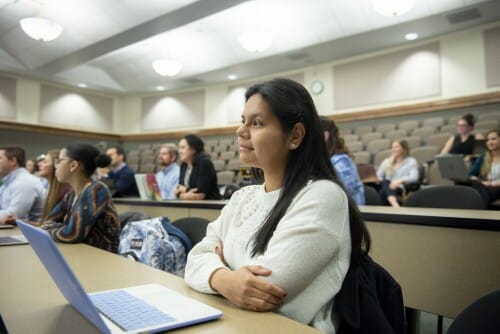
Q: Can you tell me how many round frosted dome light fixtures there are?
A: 4